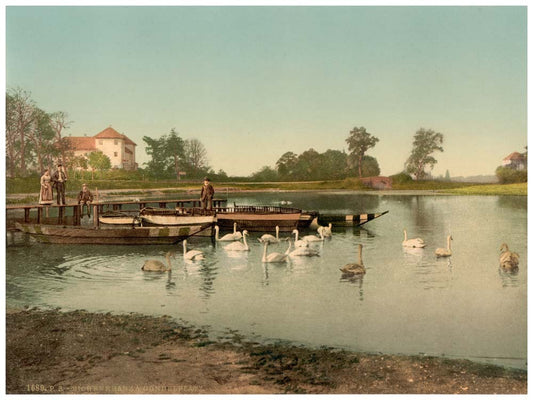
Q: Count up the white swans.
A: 12